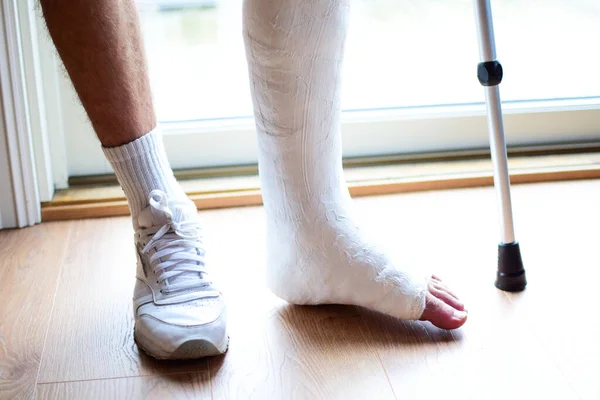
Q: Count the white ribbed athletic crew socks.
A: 1